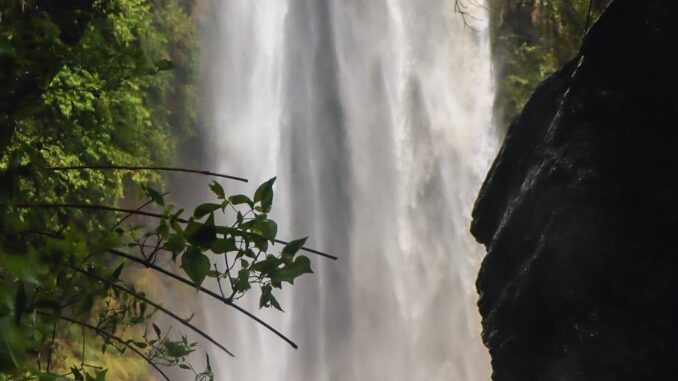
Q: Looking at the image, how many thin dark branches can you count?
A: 5